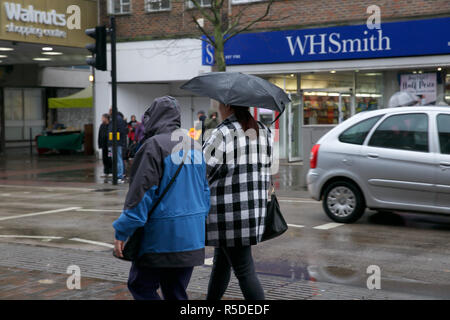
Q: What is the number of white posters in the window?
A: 1